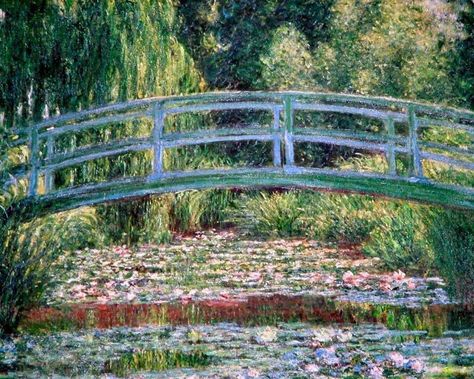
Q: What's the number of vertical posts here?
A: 7